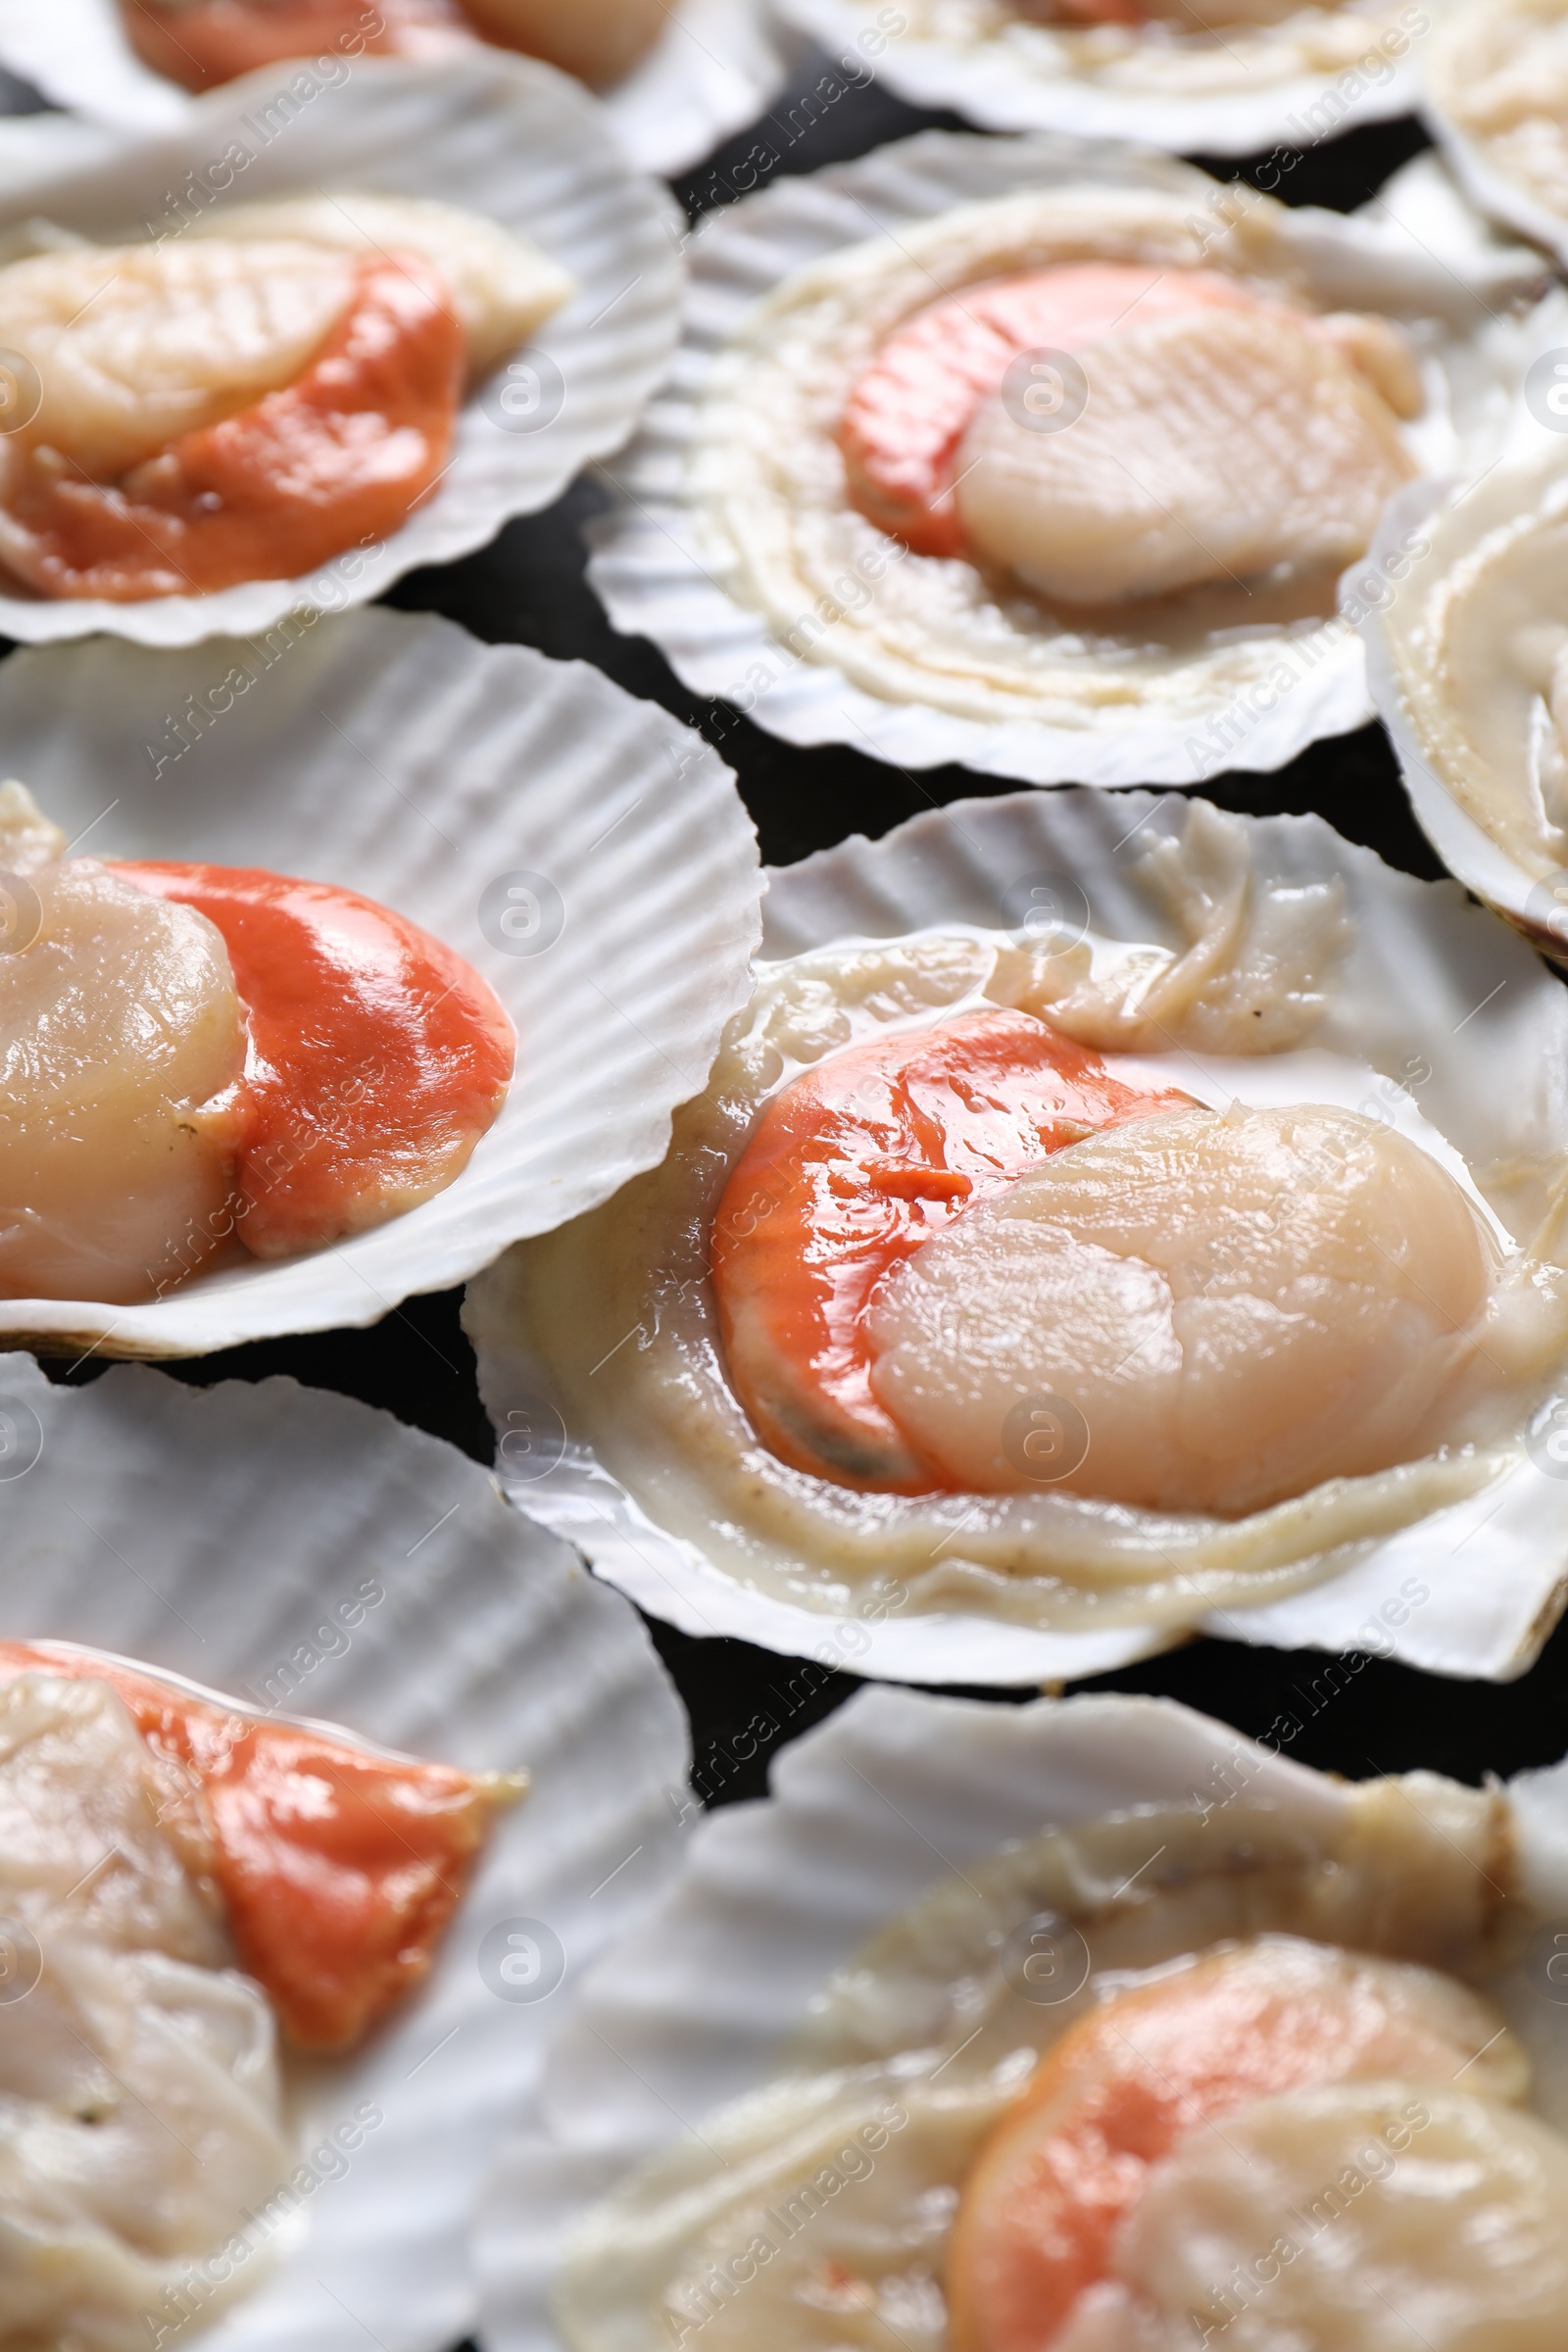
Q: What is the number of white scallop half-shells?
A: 10